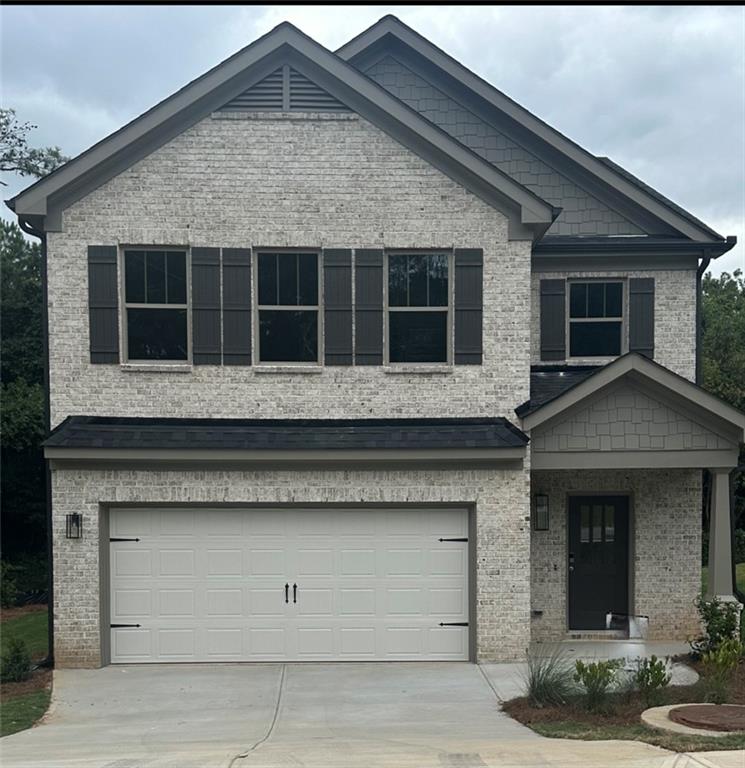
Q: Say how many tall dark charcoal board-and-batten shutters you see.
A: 8